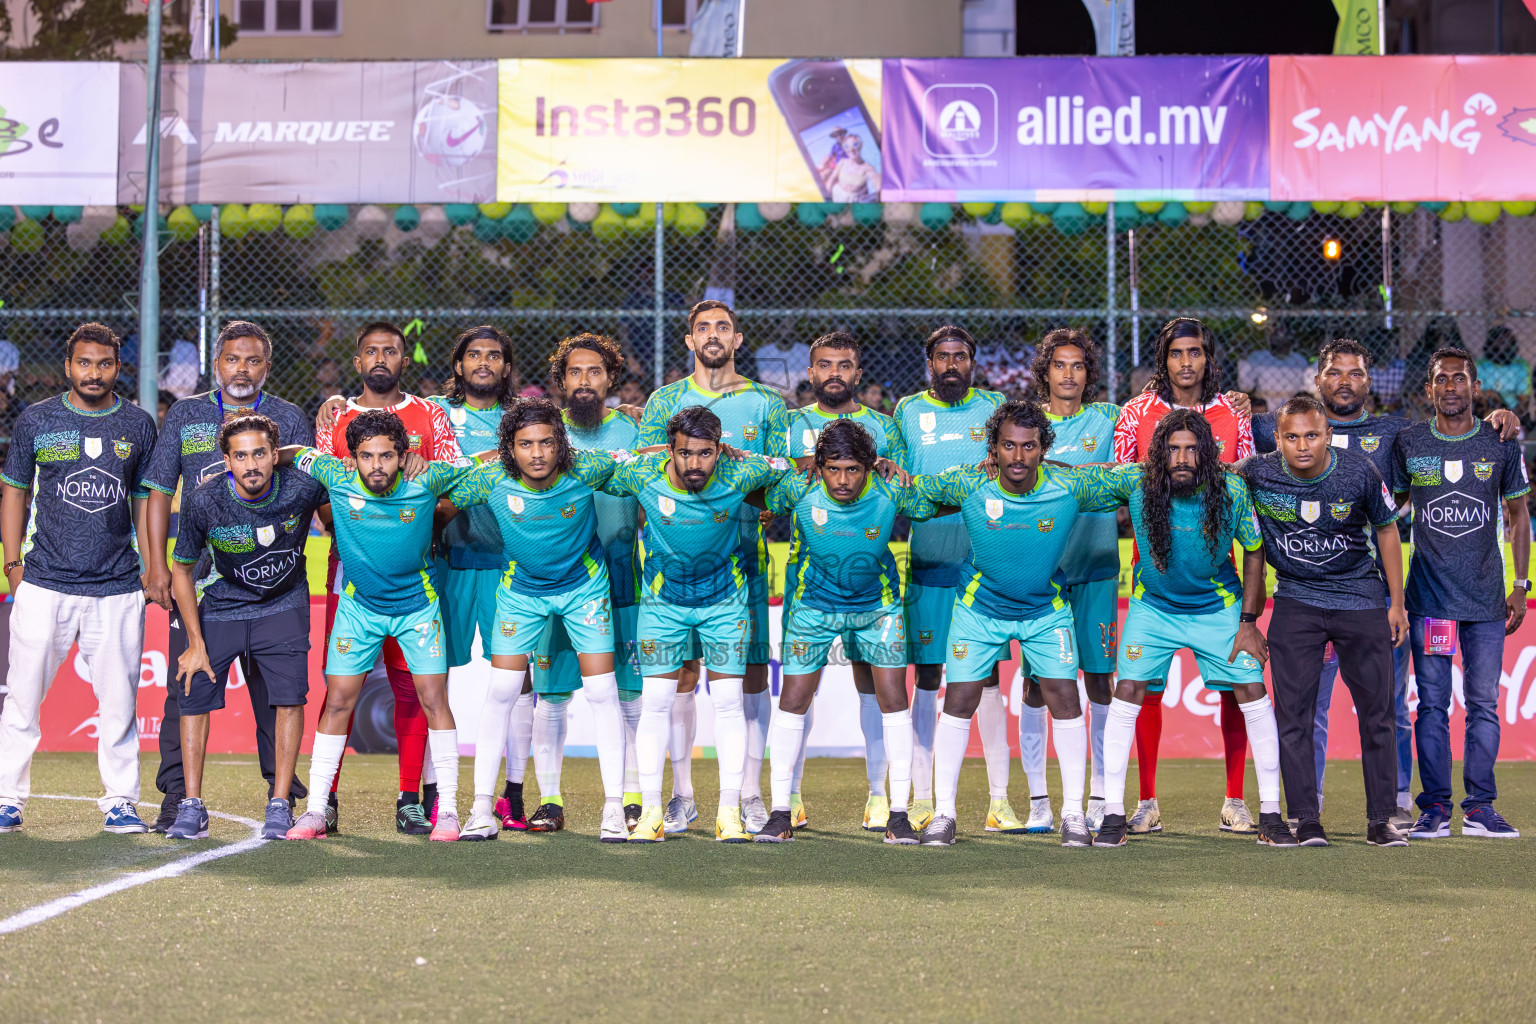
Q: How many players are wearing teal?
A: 12